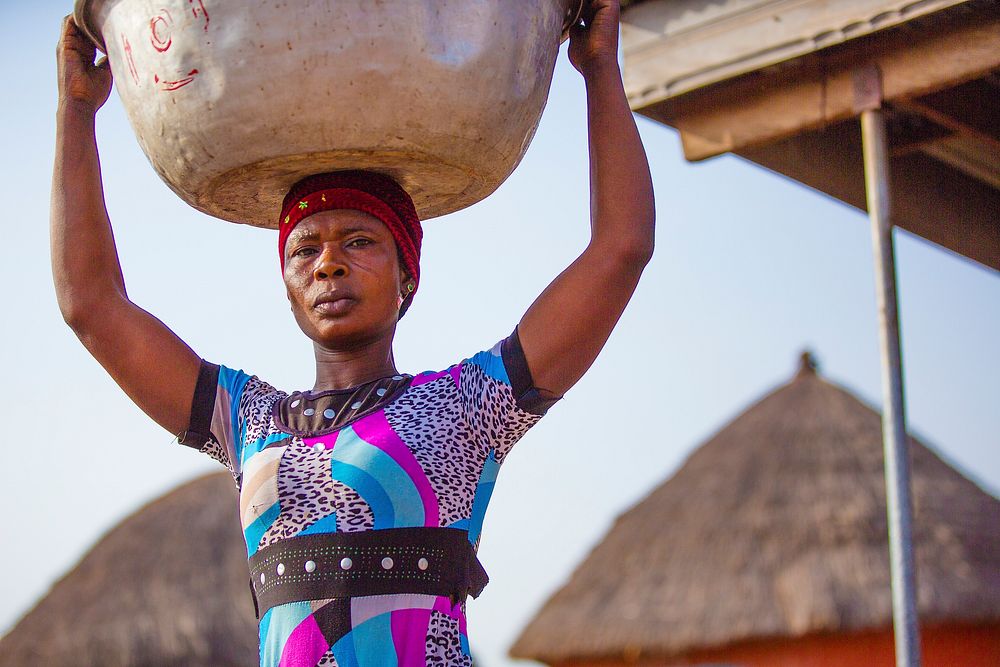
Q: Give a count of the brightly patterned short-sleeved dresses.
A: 1